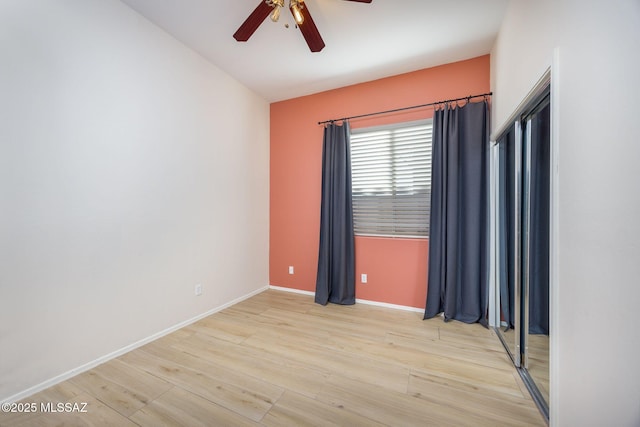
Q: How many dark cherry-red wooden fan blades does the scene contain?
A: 3